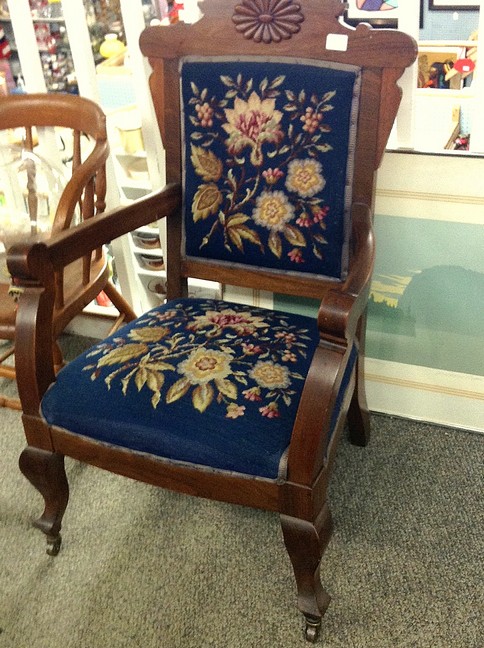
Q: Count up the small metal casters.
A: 2